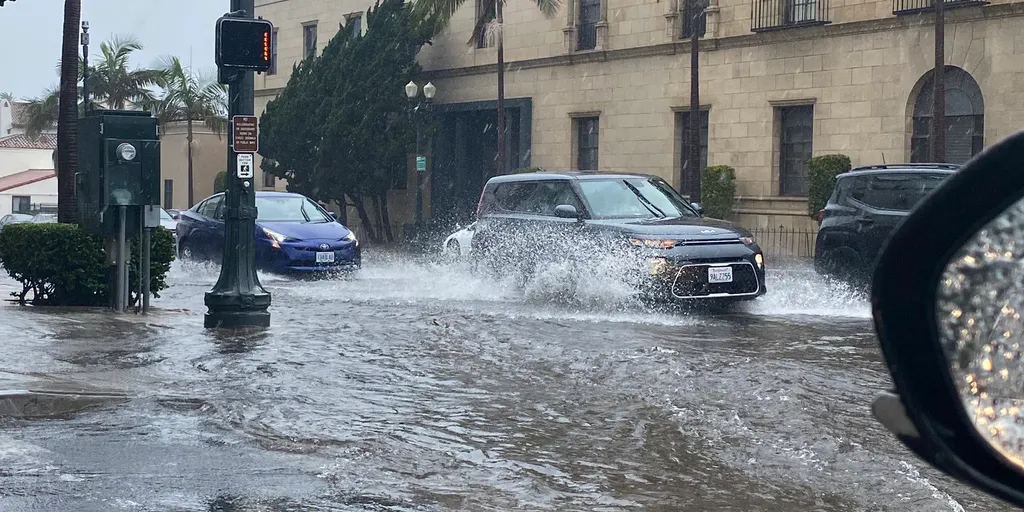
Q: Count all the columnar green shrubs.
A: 2